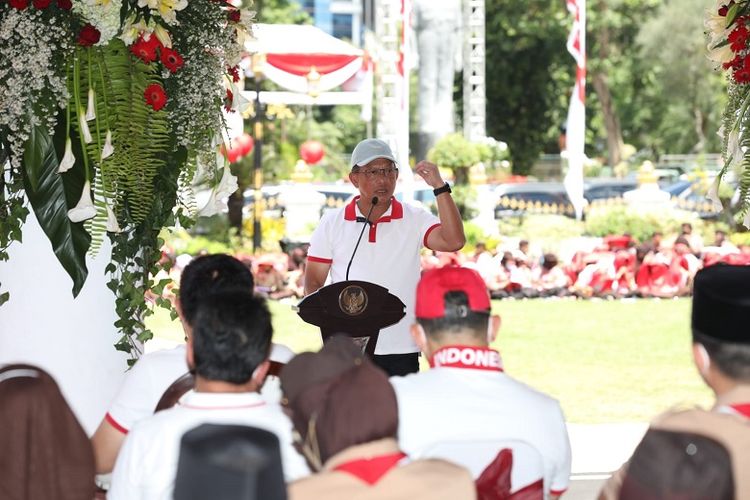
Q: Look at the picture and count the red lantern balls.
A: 3